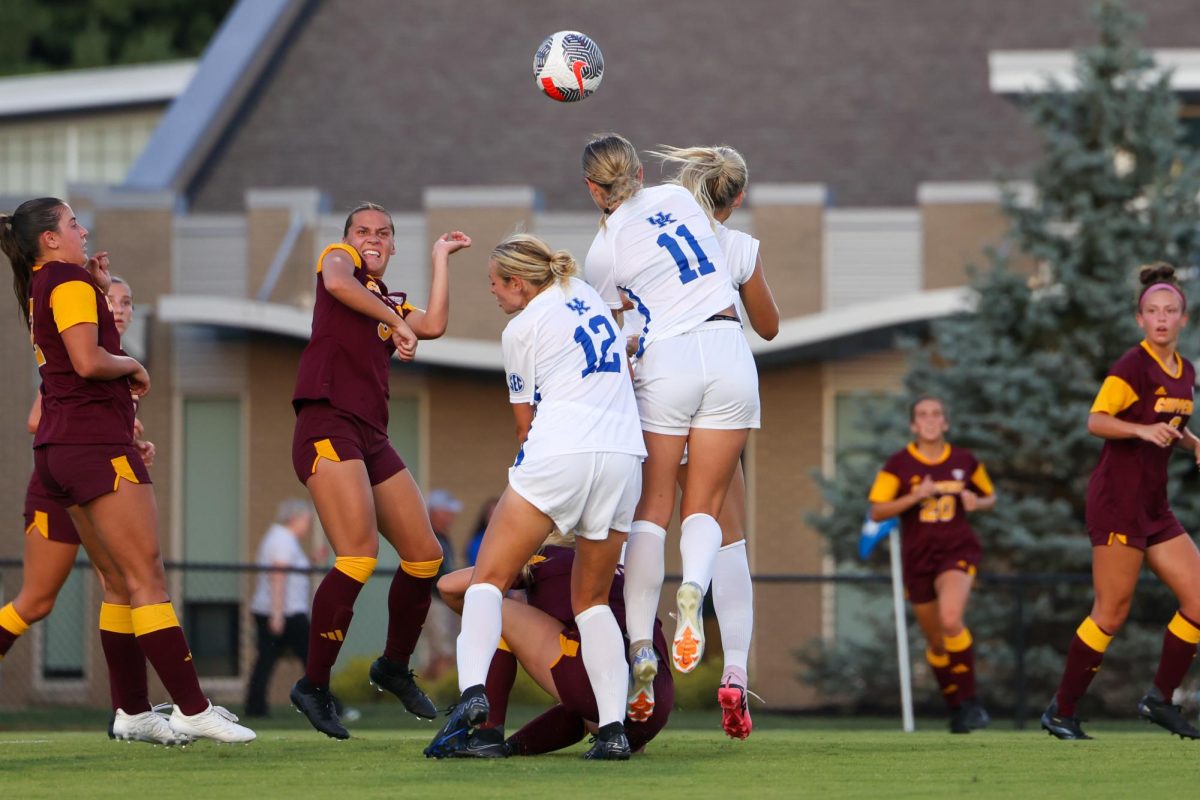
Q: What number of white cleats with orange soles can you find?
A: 2